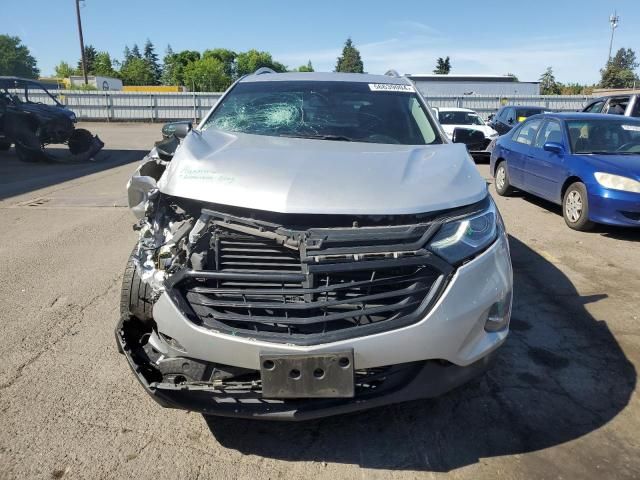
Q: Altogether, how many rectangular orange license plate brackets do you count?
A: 0